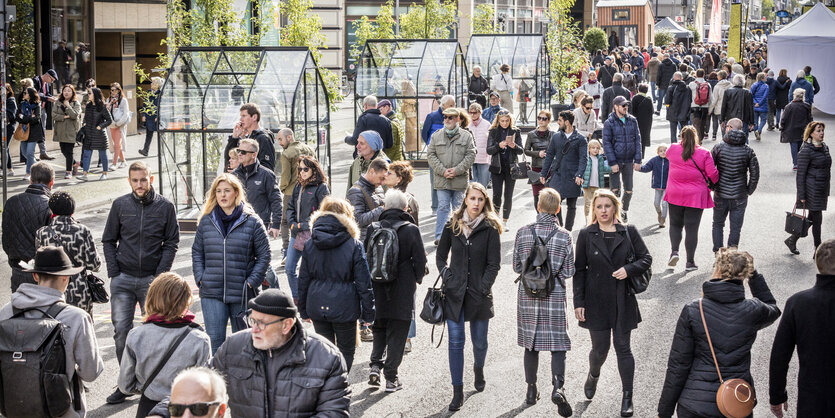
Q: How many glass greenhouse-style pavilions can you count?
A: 3